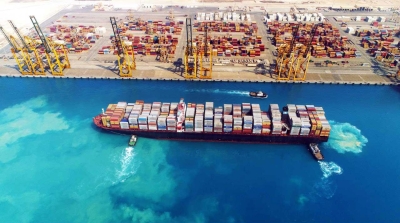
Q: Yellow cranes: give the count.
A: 8